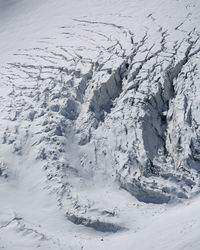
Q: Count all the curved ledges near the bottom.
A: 2